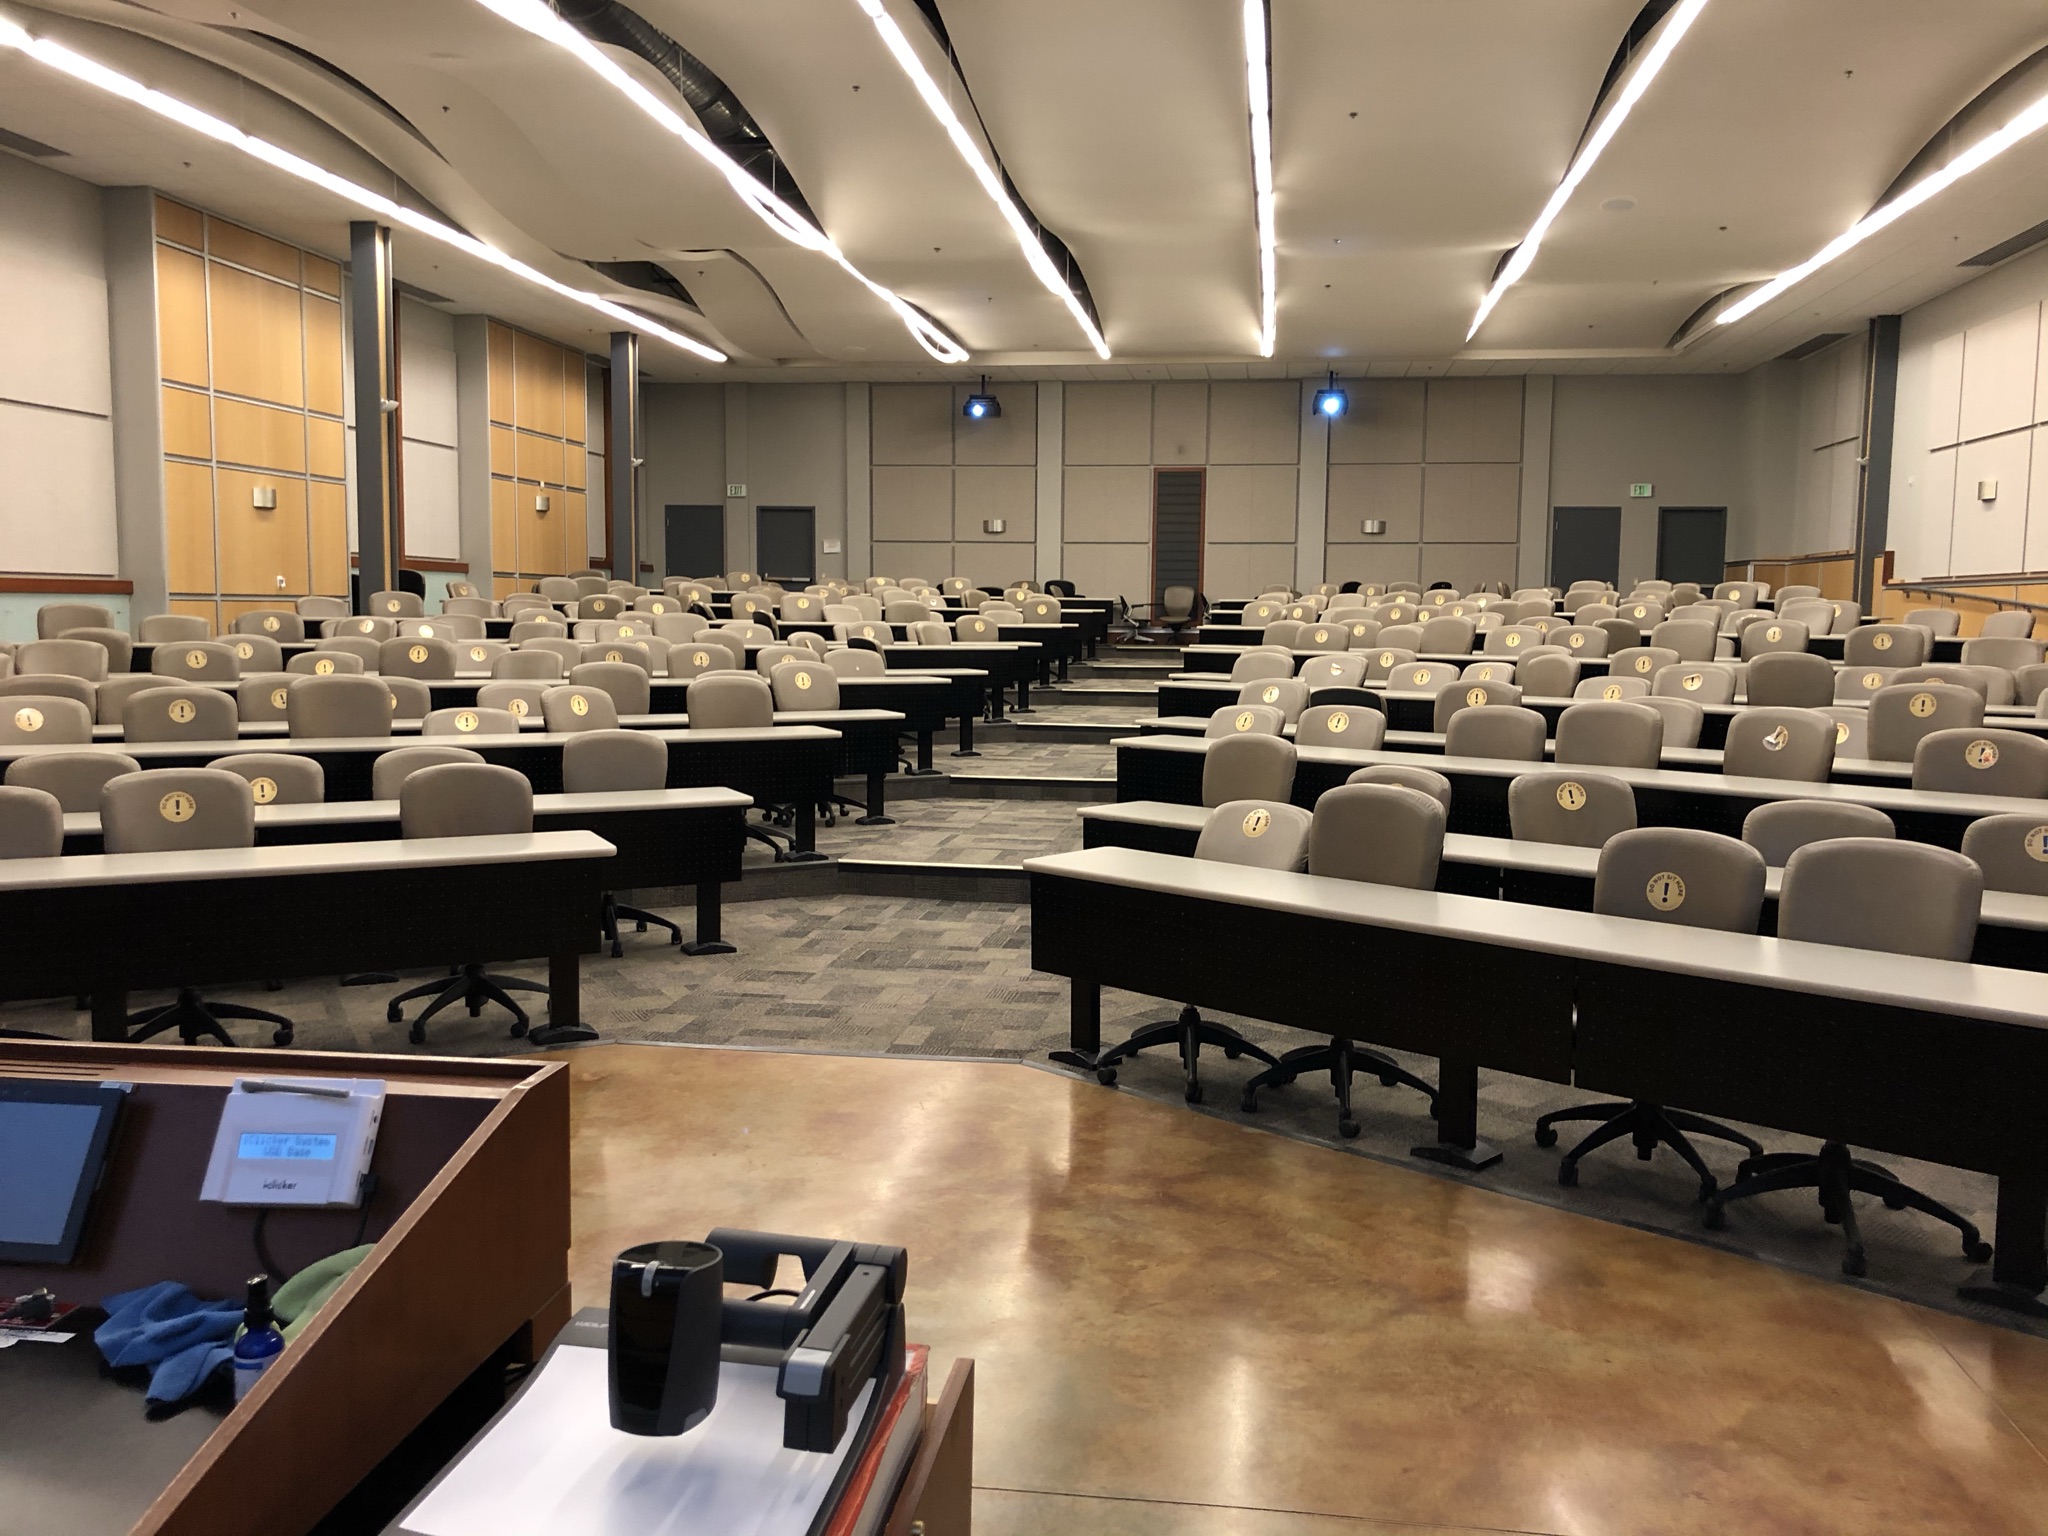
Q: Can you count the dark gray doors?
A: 4